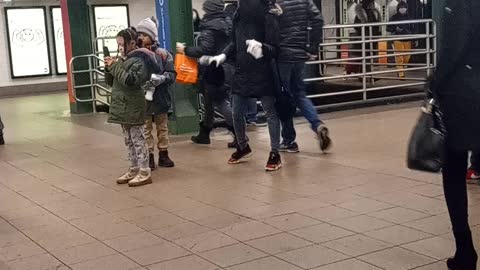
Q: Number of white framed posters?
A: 3